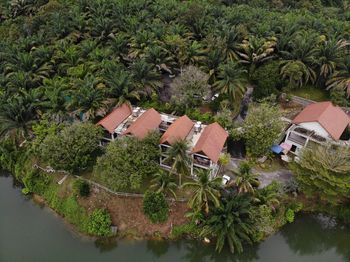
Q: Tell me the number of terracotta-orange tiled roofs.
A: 5